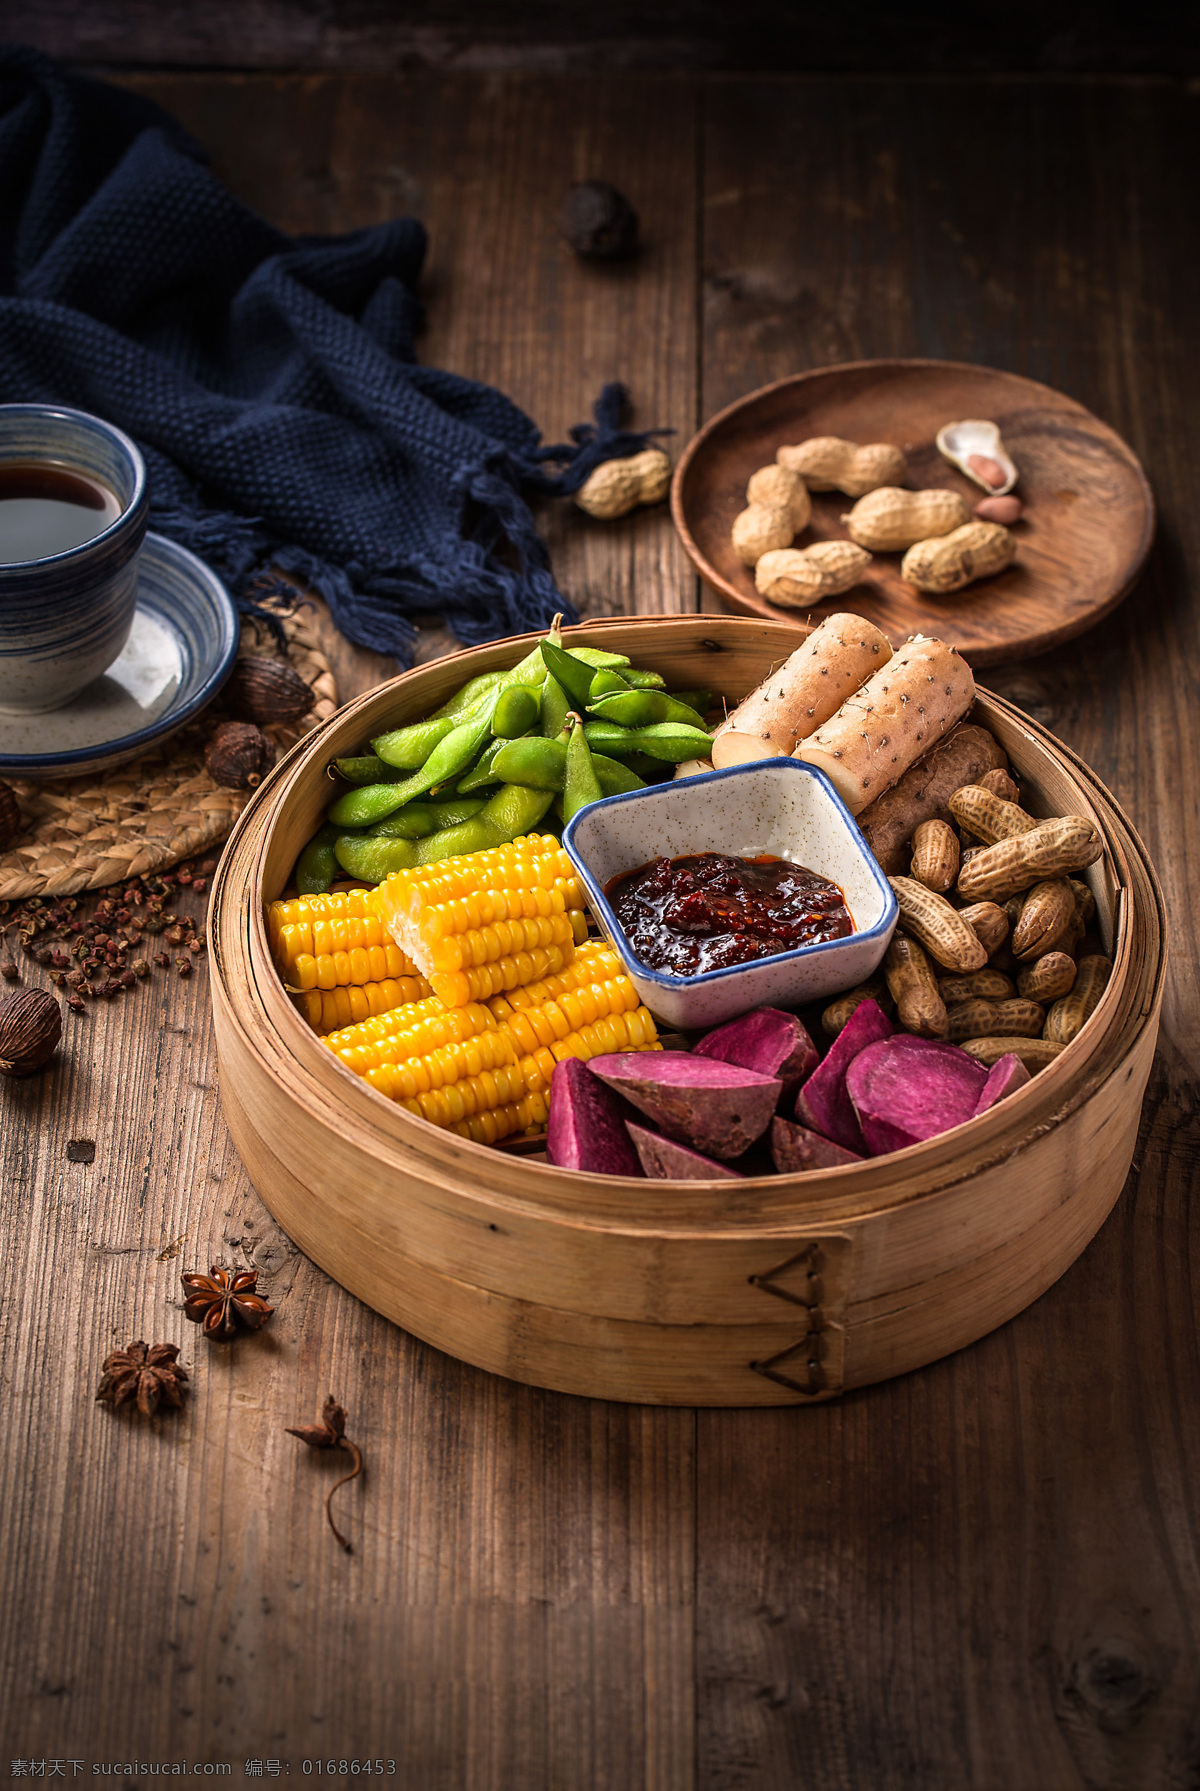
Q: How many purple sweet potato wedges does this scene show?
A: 8